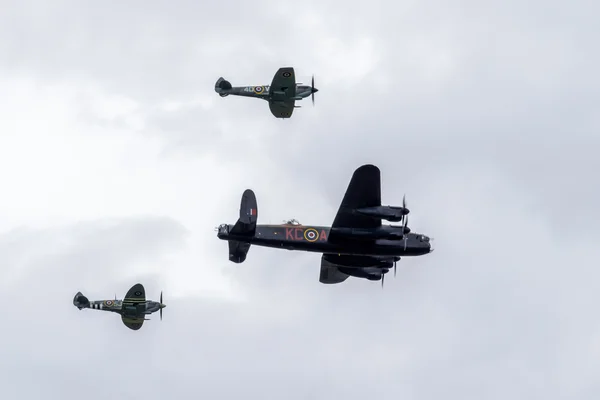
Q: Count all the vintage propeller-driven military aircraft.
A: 3